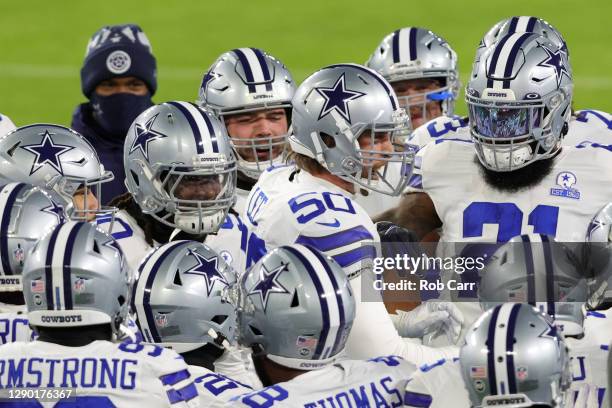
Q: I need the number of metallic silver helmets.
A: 14